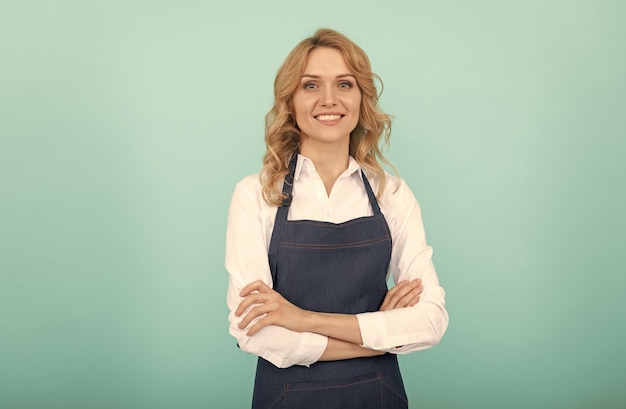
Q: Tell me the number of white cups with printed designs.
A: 0